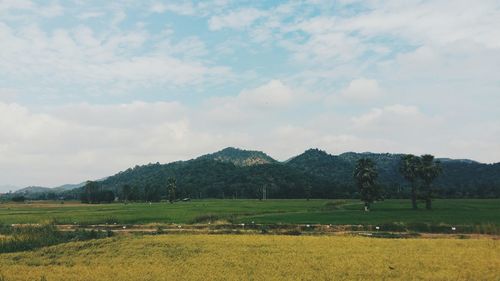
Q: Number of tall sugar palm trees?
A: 3